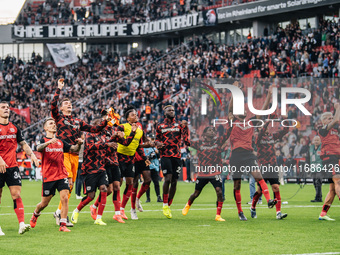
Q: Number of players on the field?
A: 12